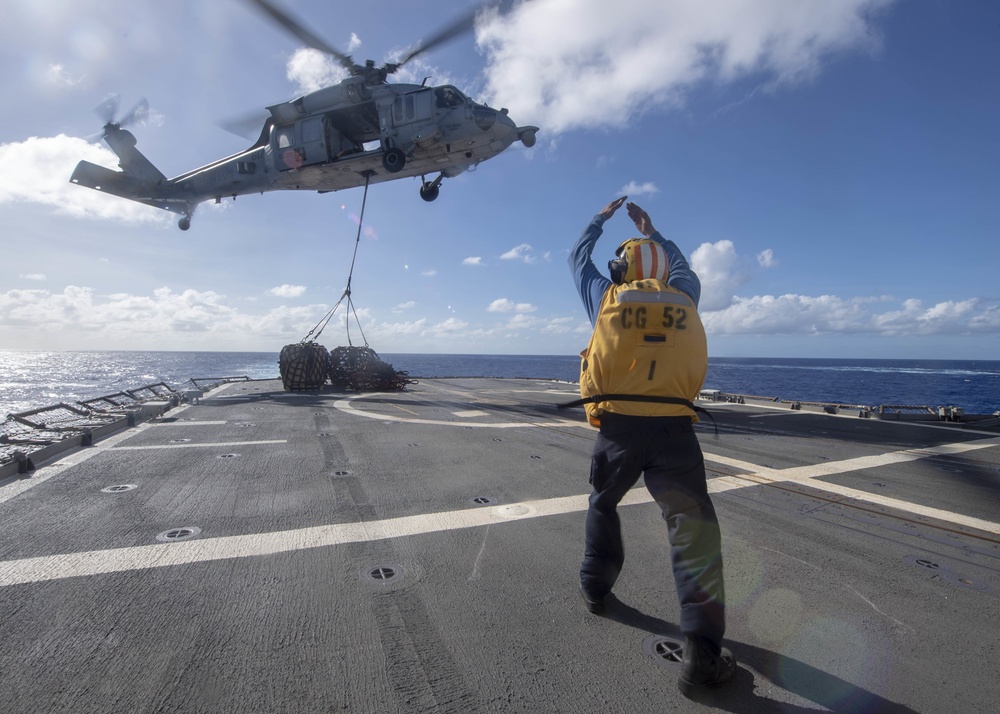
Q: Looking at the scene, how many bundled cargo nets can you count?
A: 2